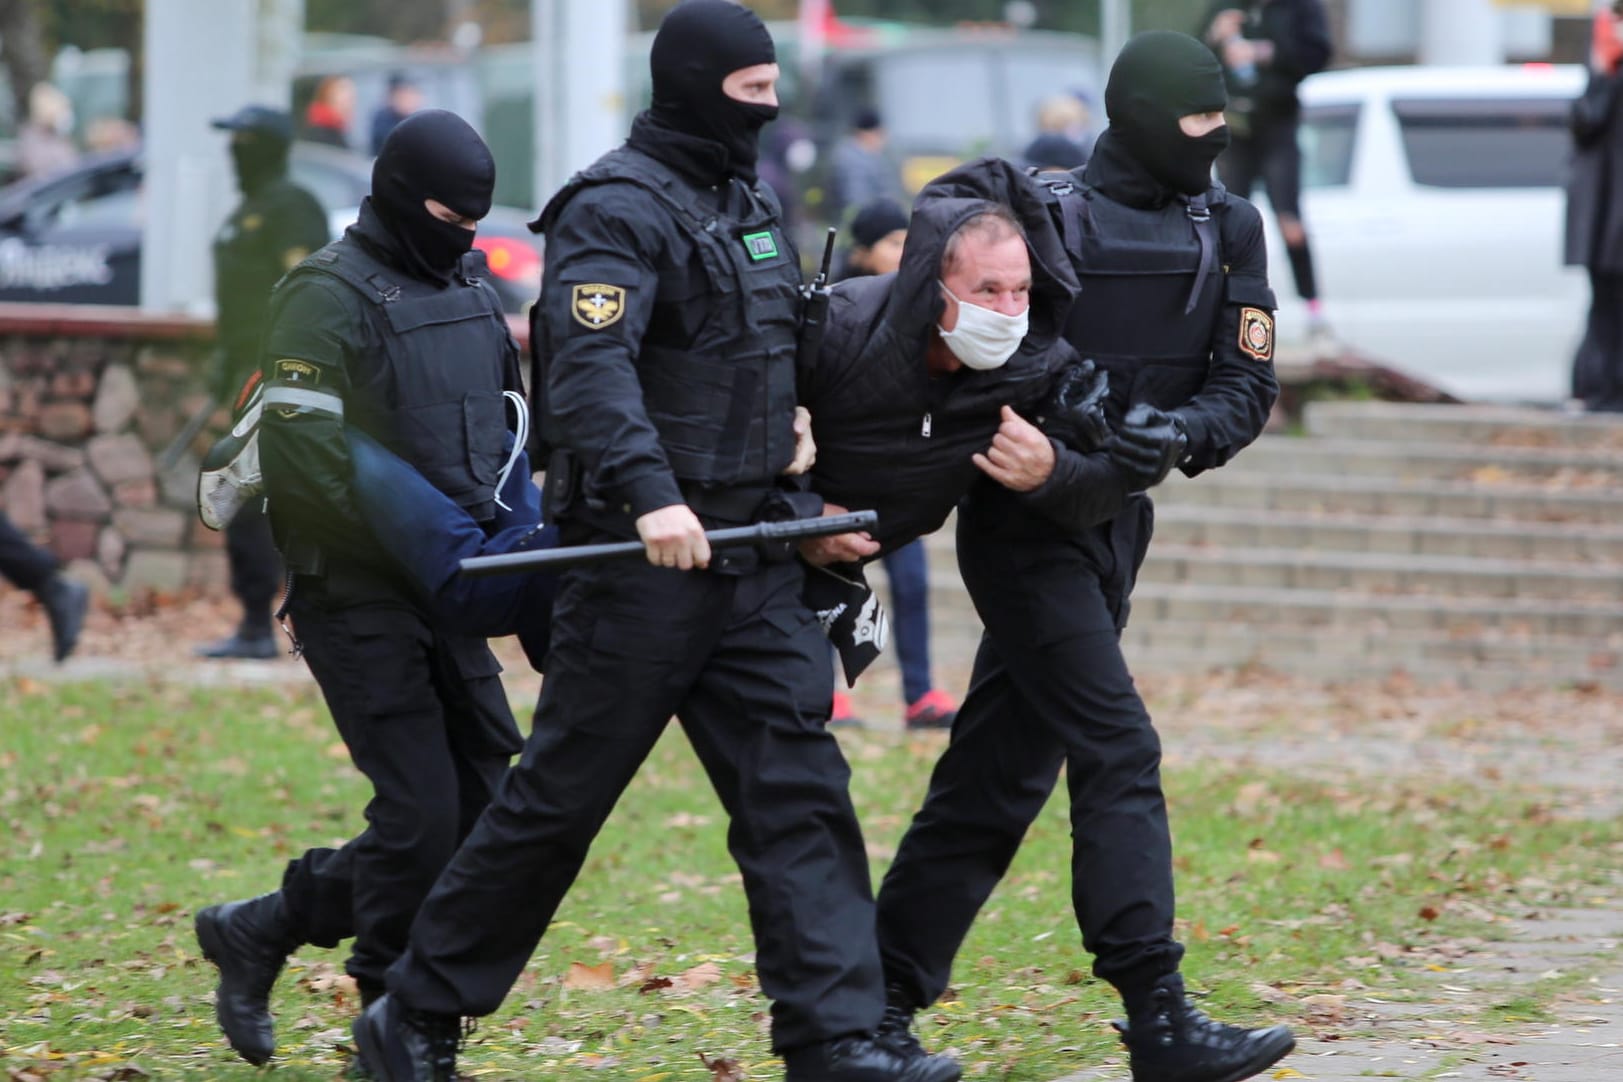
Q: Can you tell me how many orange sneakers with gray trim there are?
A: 2